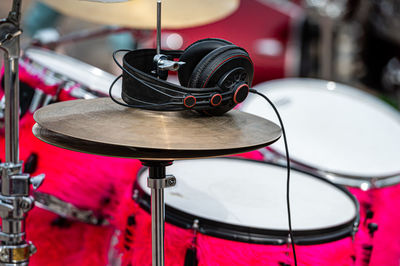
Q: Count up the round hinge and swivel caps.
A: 3